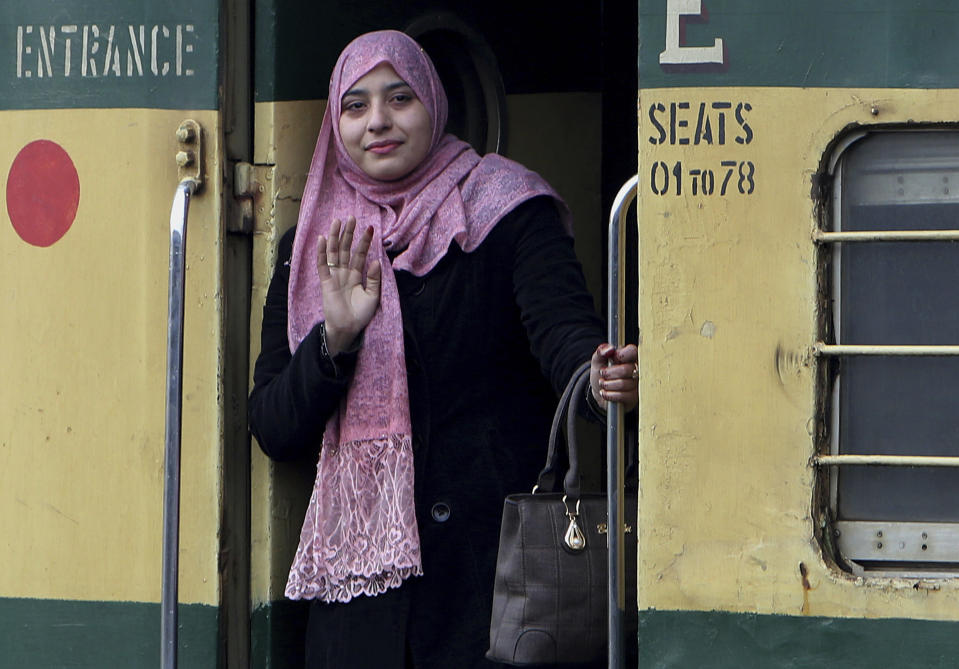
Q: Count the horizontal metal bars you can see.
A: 3